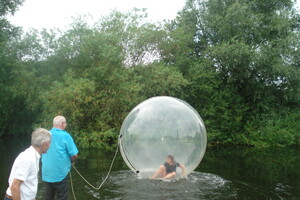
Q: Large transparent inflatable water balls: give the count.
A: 1